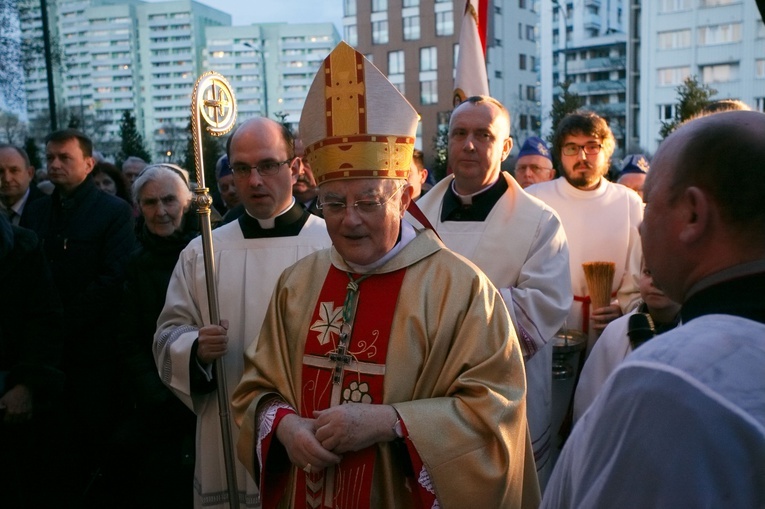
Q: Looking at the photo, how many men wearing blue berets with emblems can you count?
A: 2